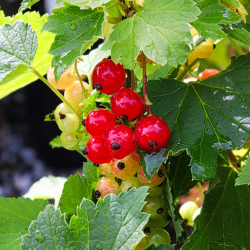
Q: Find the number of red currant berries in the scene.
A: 6